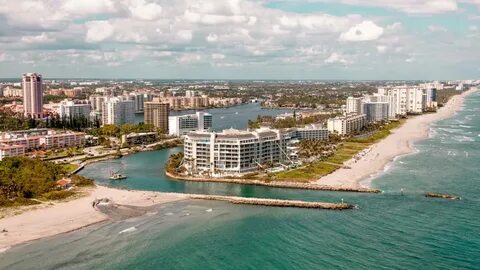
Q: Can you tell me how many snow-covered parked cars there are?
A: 0